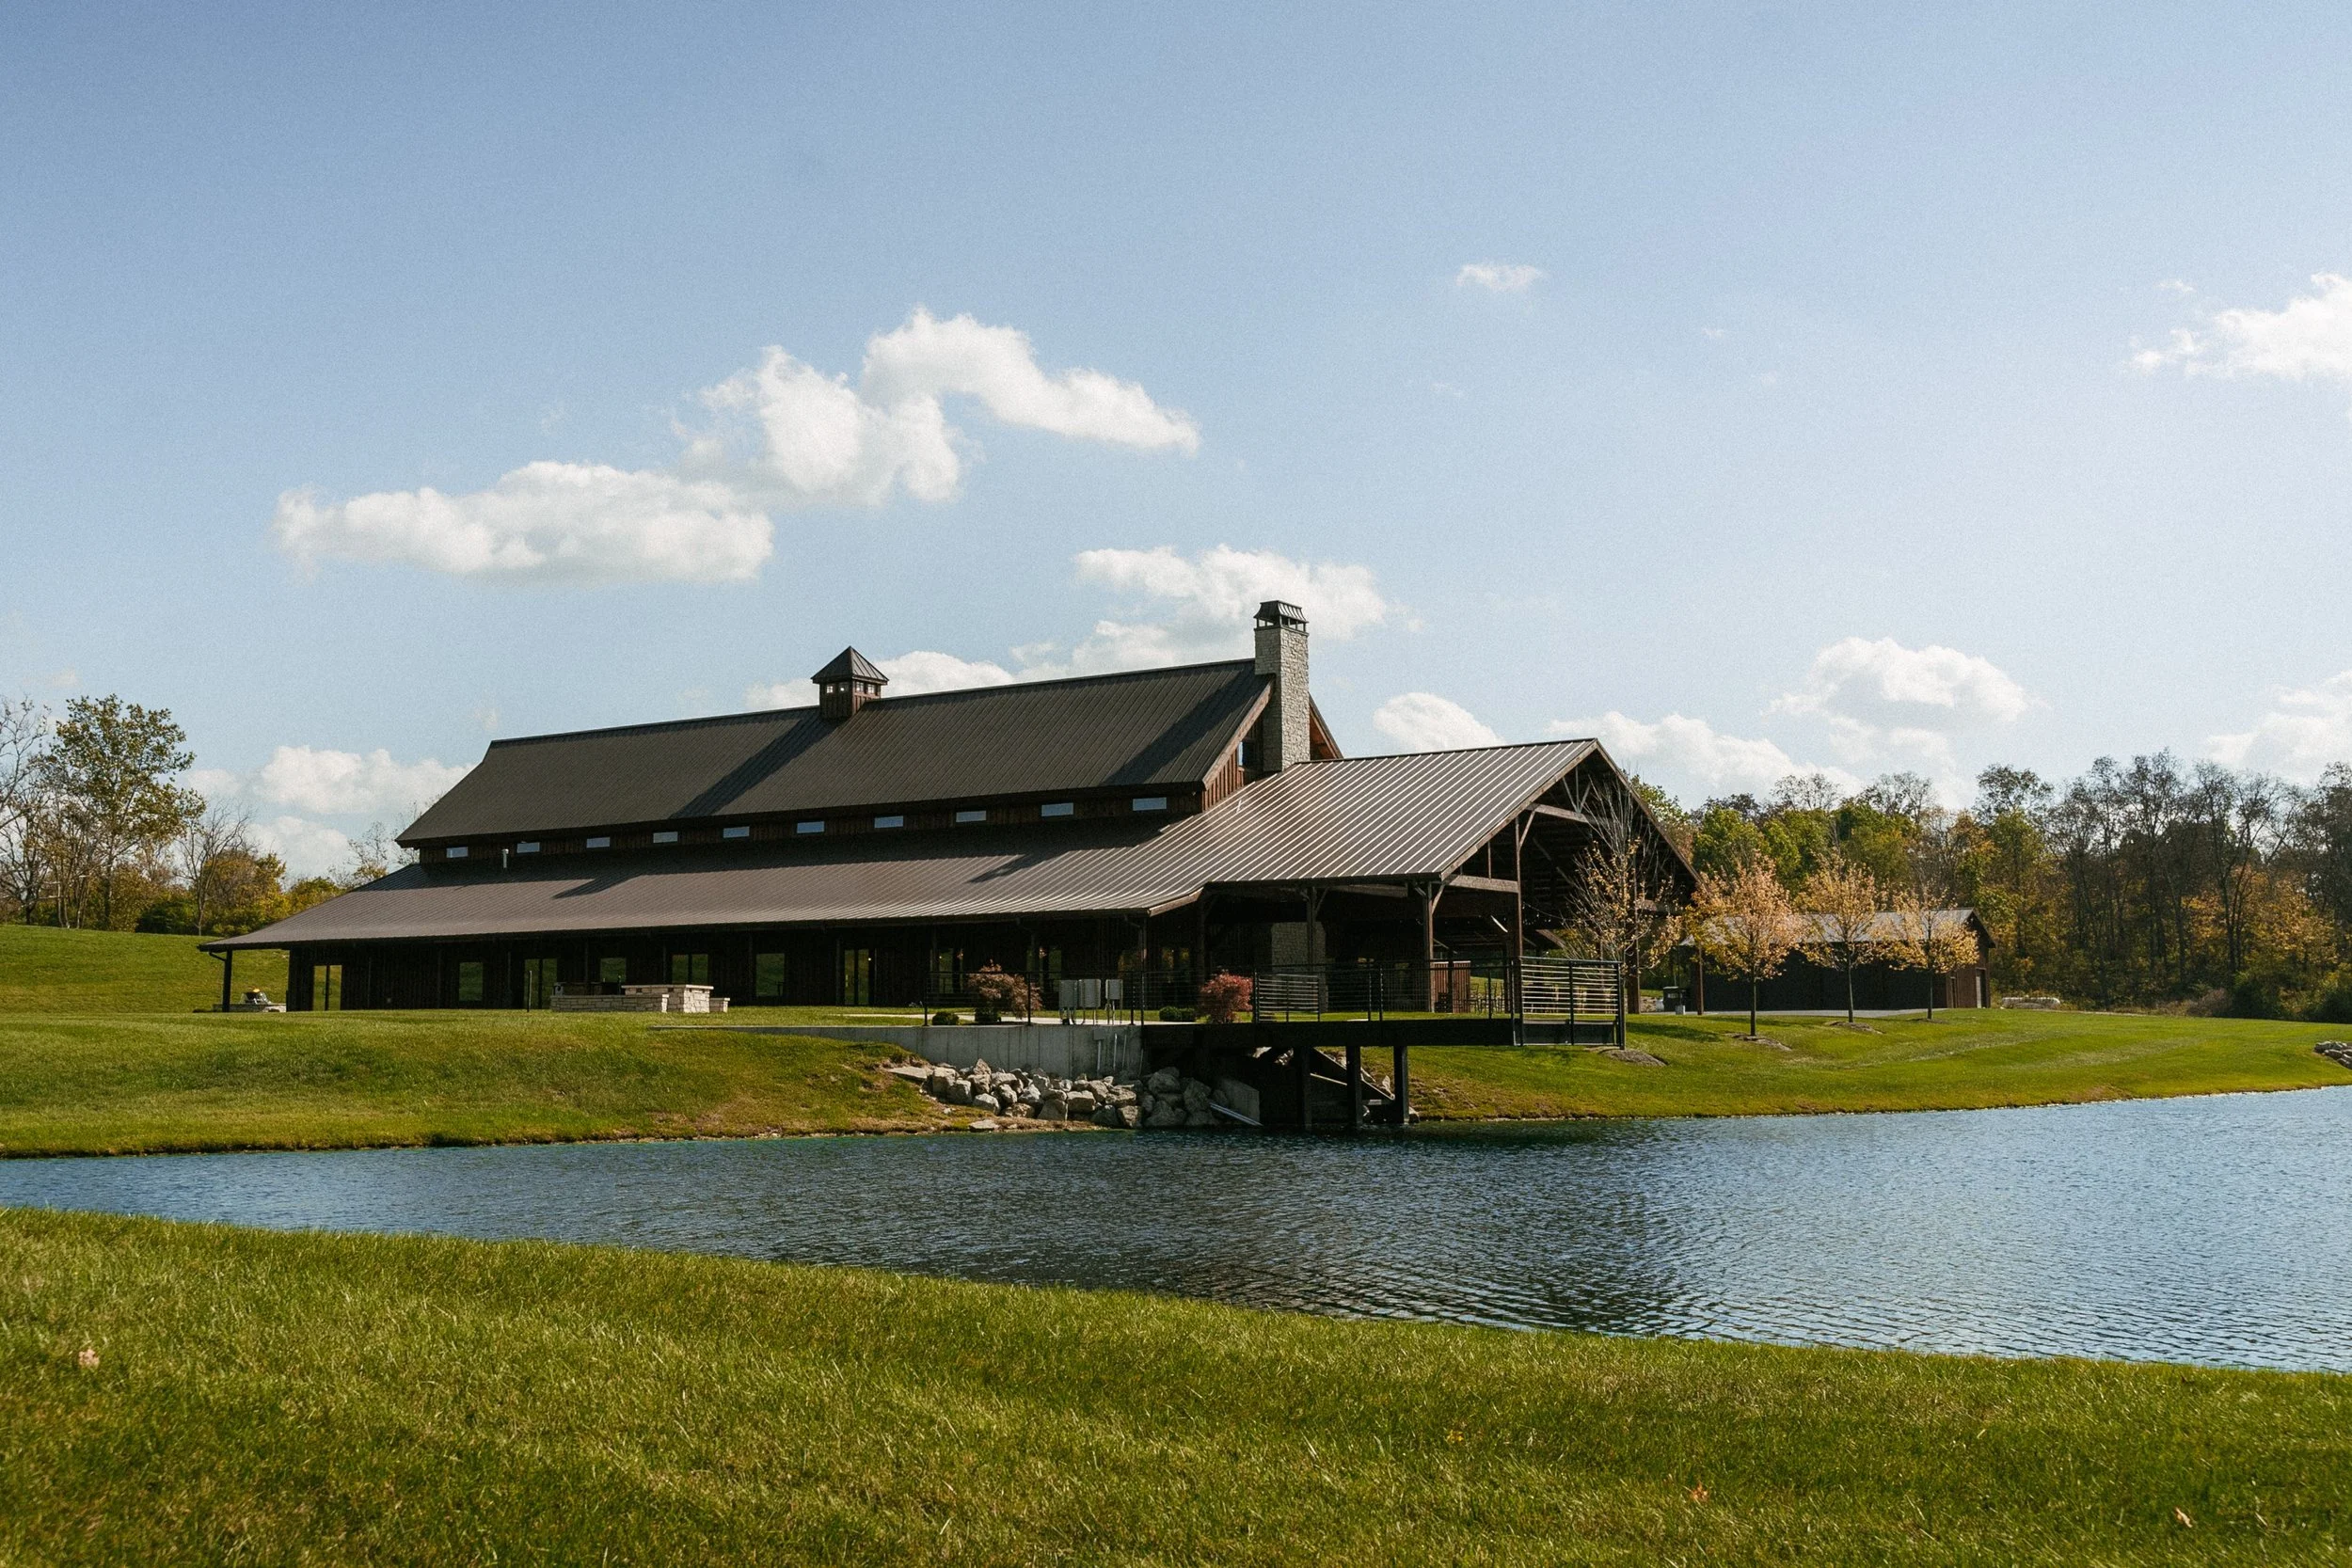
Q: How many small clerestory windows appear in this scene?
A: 10